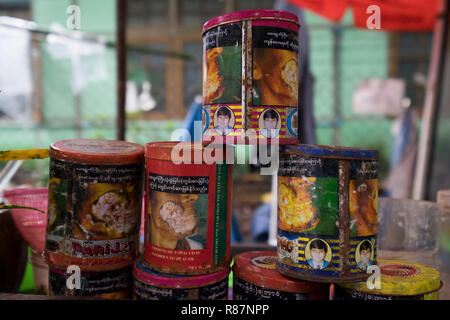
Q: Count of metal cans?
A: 8